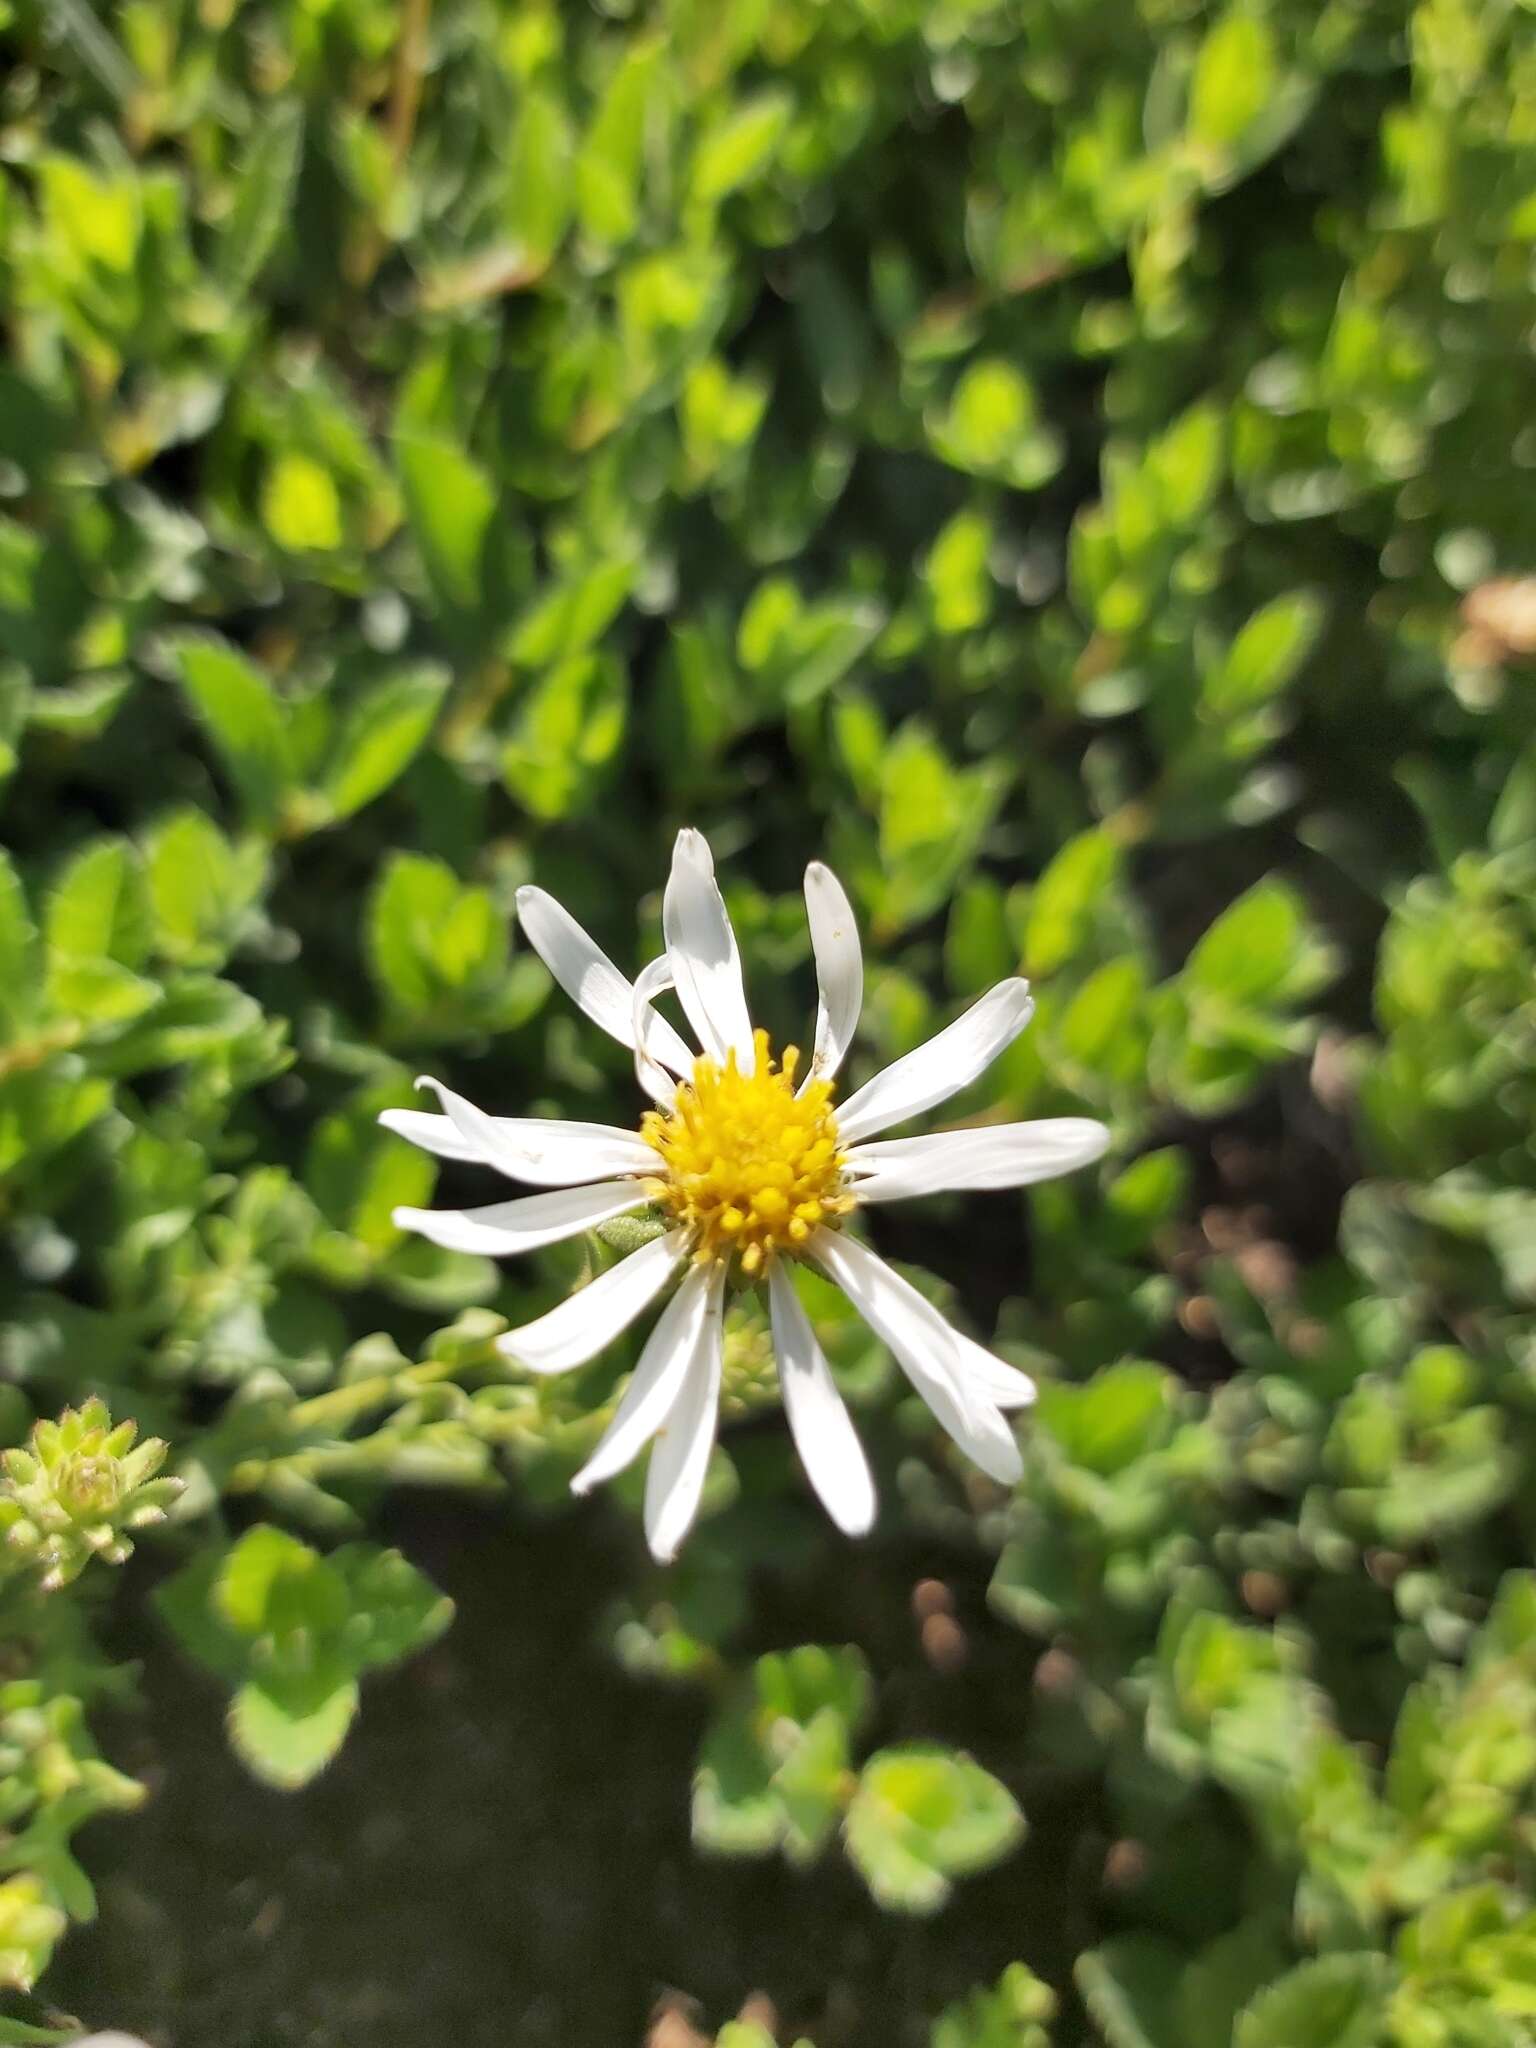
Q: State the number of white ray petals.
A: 15